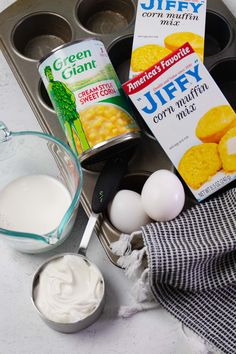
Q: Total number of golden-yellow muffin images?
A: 5